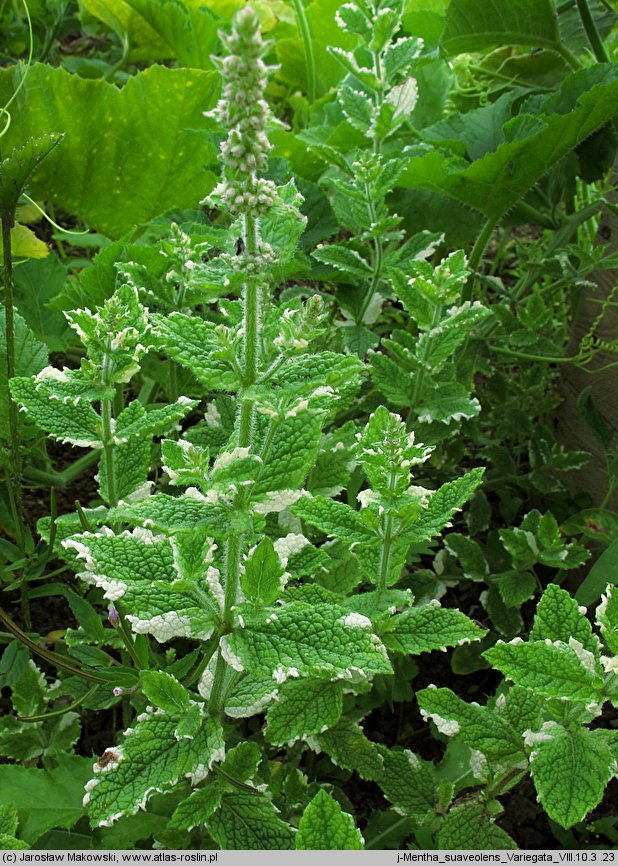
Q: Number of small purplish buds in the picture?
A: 2